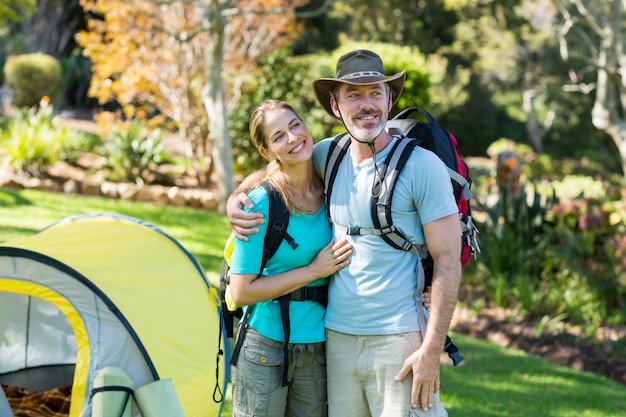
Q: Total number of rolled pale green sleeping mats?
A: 2